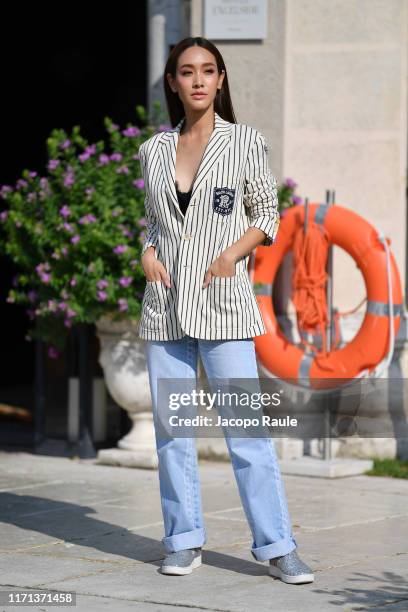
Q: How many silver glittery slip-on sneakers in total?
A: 2